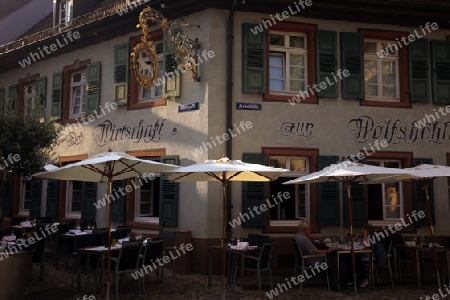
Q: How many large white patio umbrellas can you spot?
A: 4